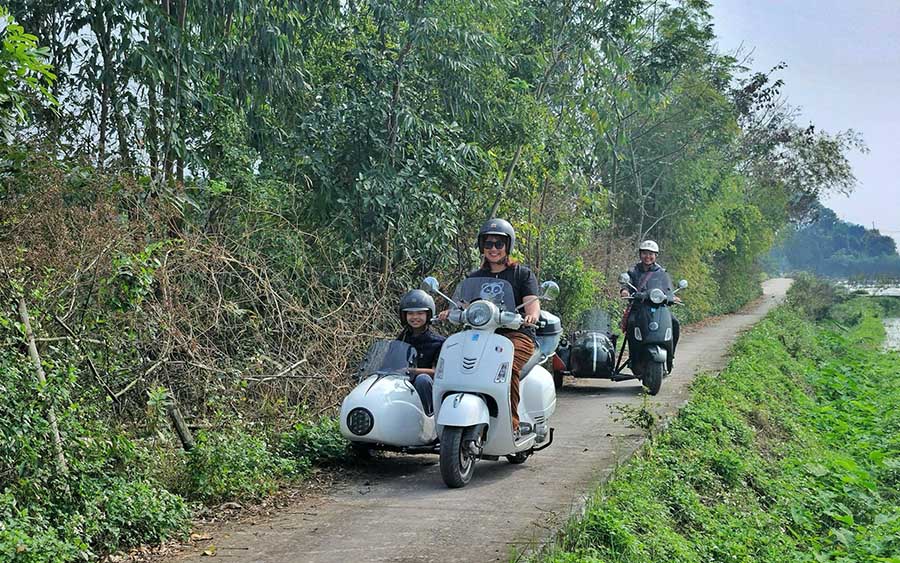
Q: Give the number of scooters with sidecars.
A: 2